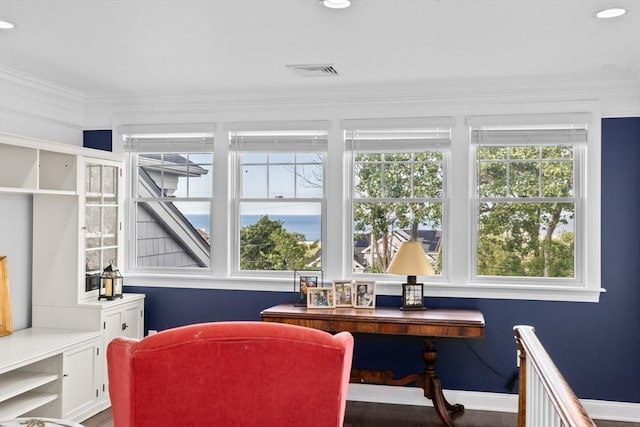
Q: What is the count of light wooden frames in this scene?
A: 3